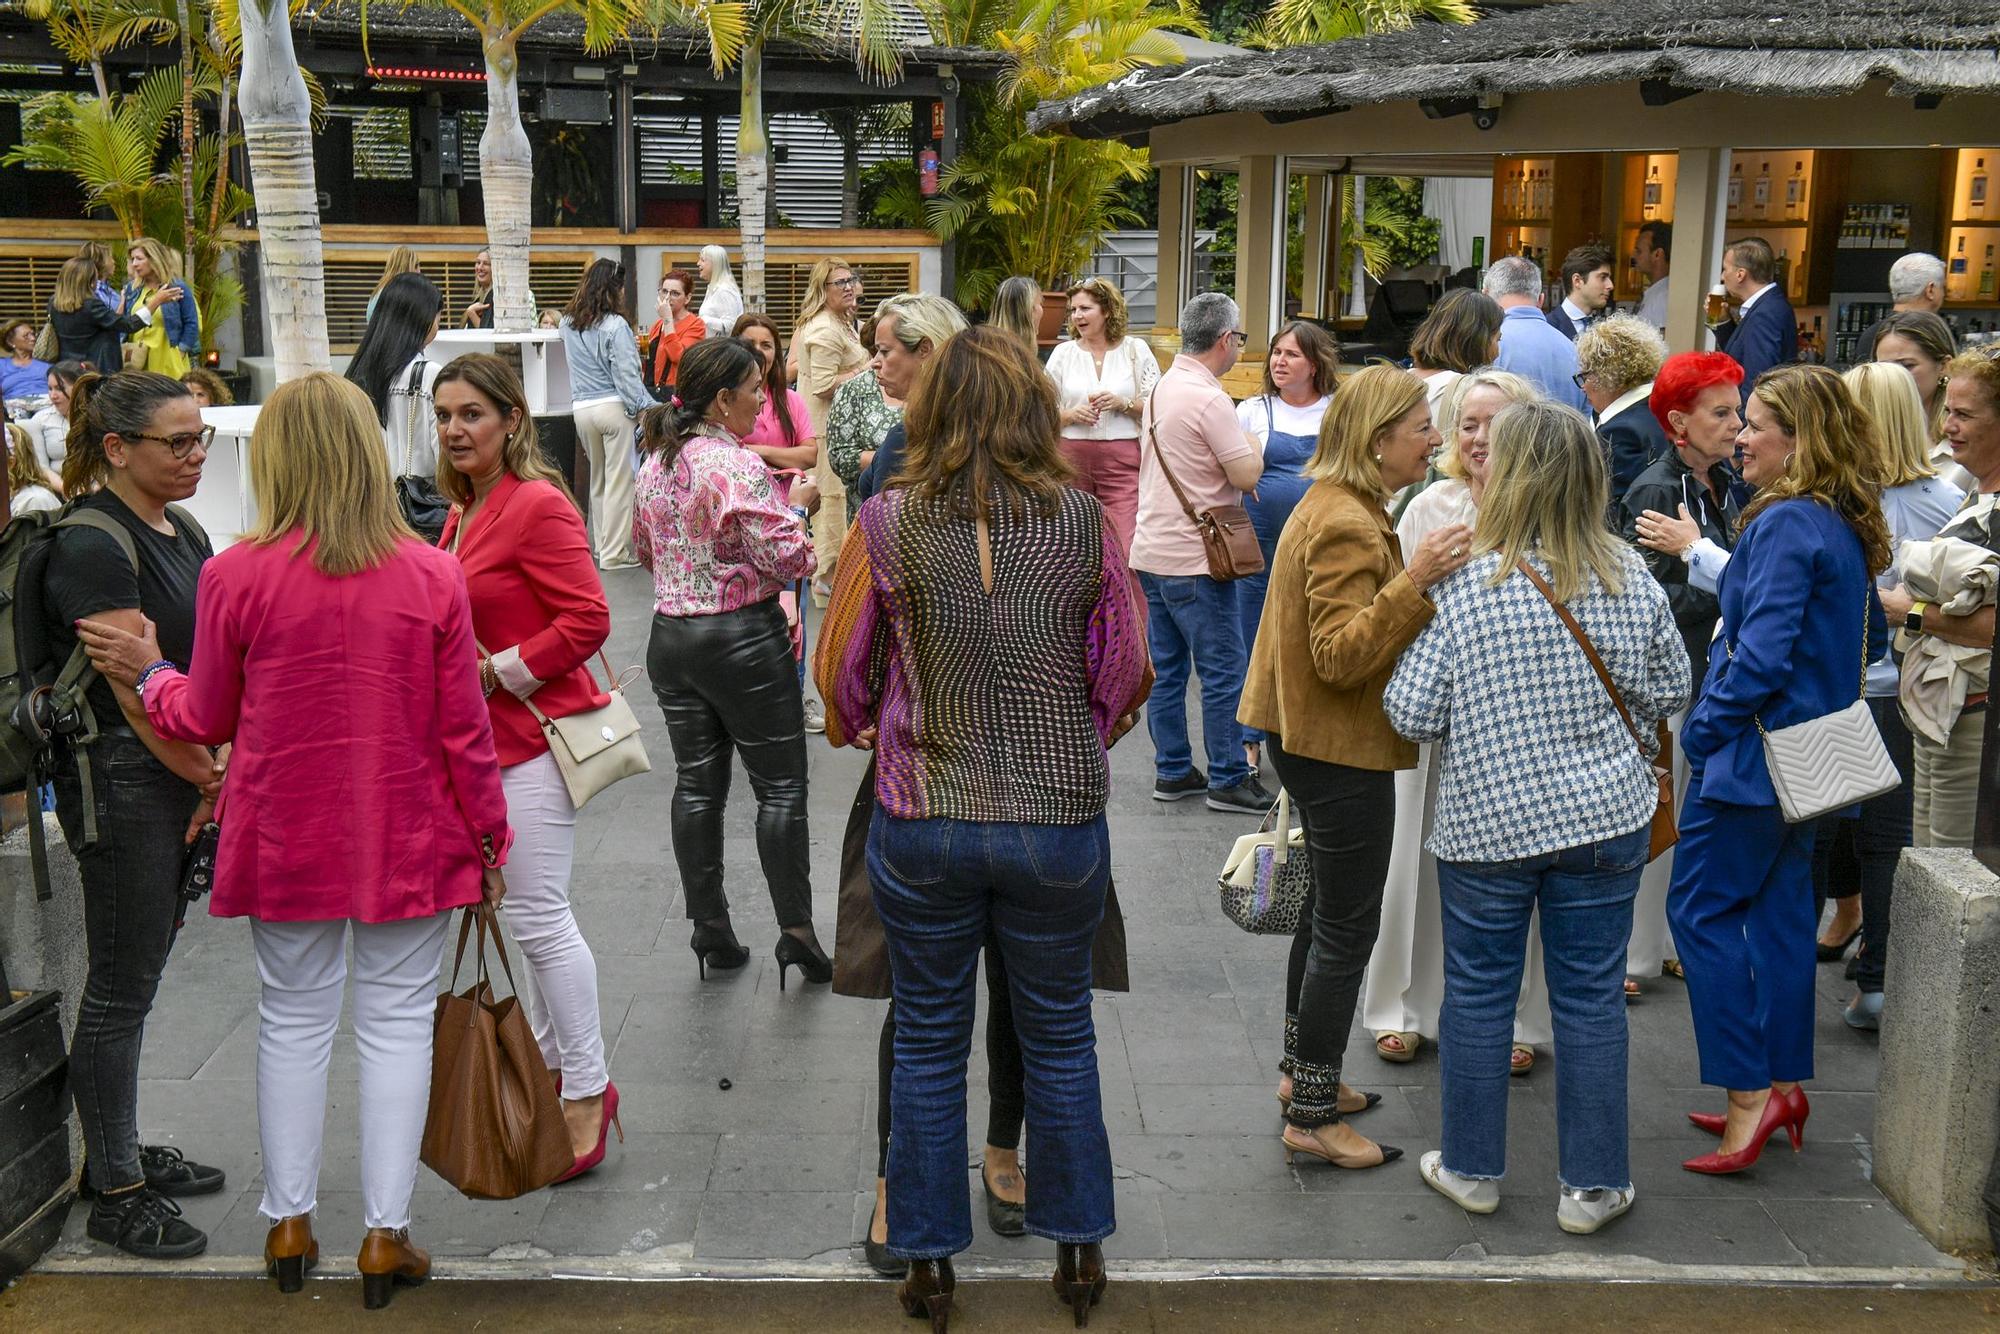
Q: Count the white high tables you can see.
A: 2